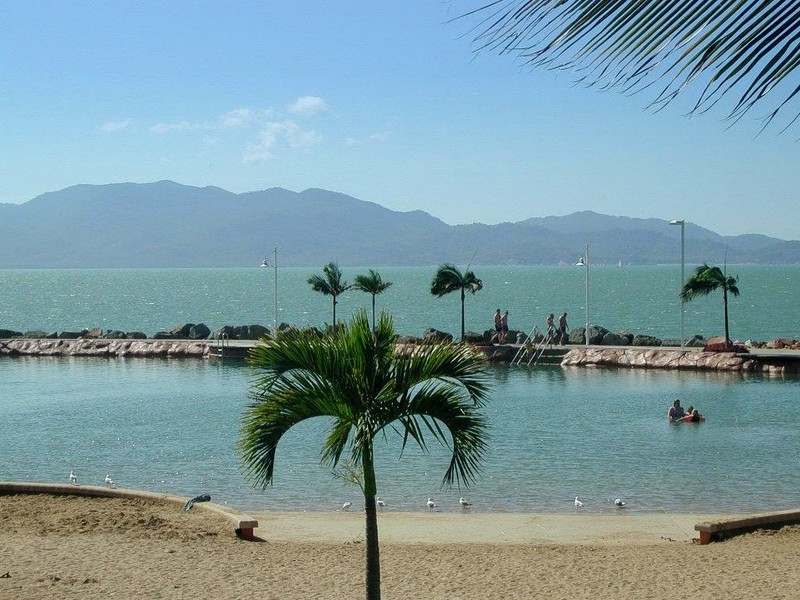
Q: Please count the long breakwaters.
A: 1